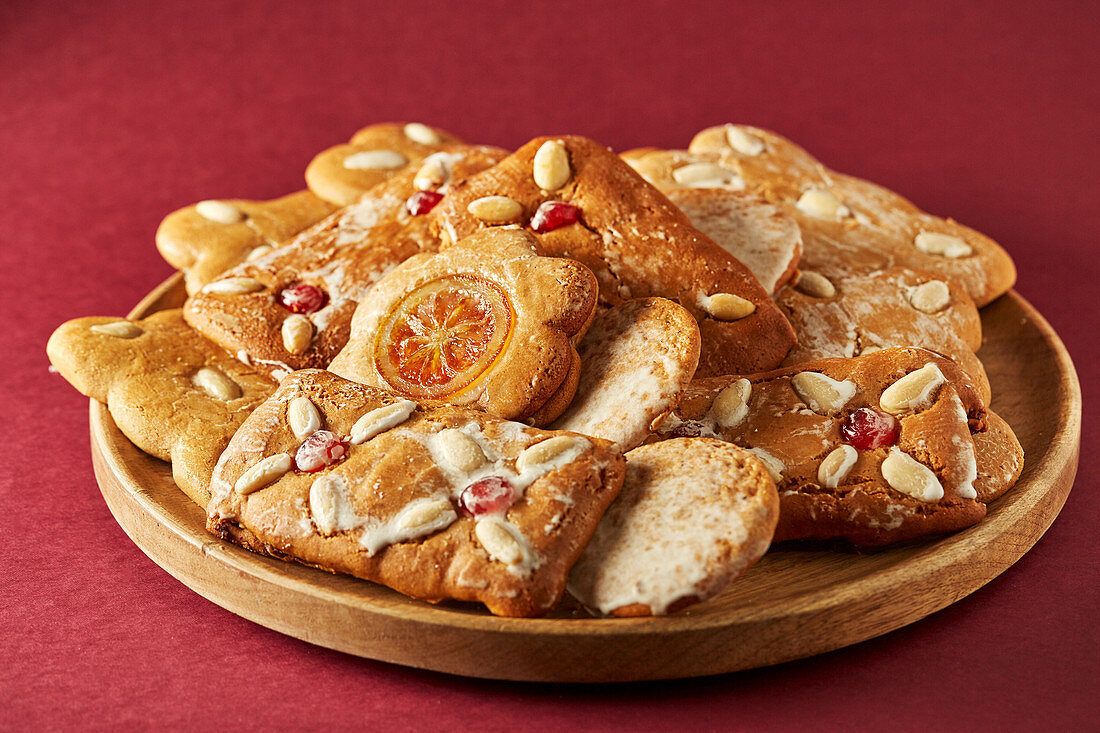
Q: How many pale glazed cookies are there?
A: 3